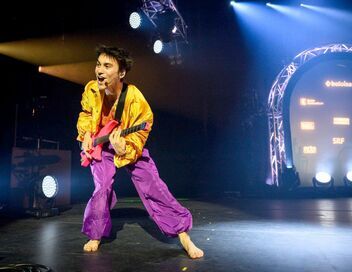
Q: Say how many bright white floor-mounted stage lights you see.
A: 3